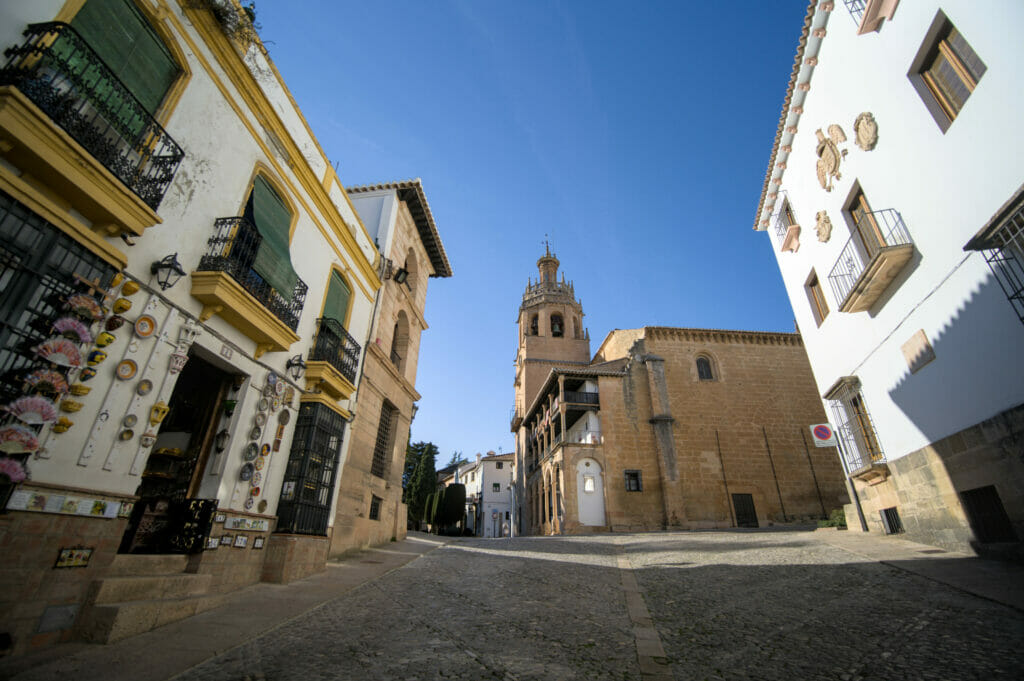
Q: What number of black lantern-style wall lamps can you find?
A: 2